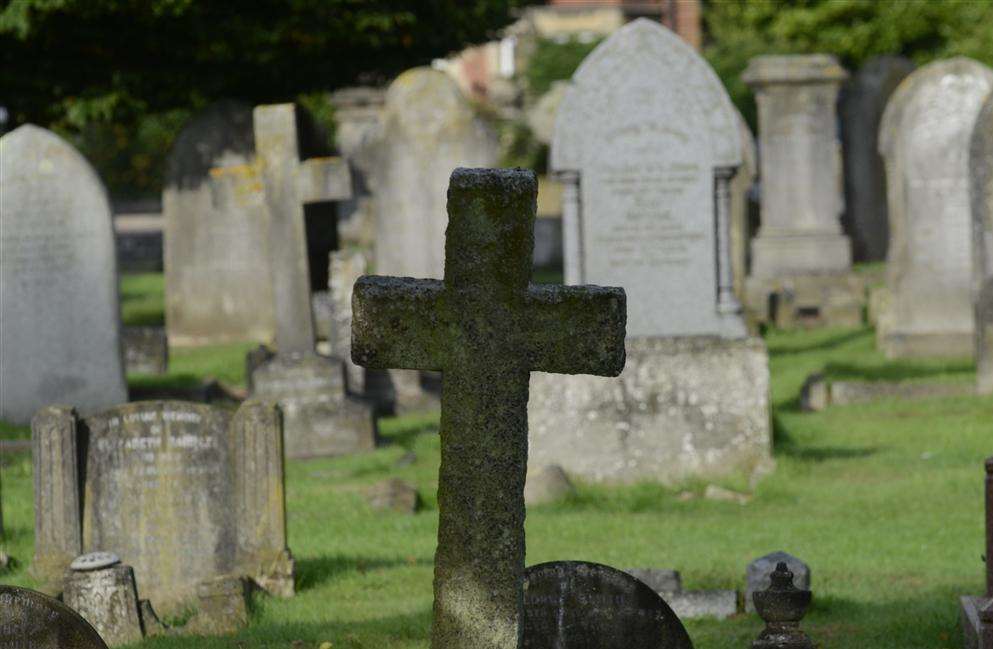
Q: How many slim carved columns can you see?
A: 2